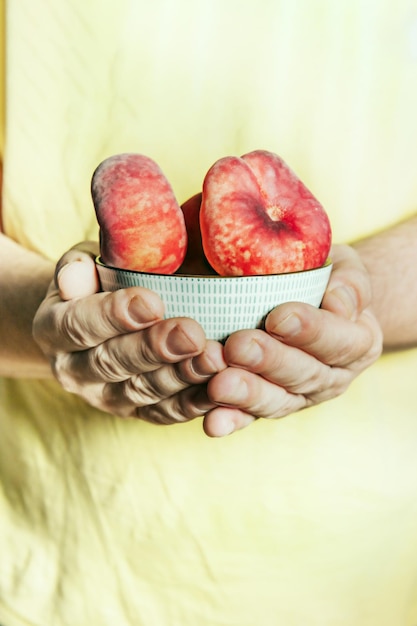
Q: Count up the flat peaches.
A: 3